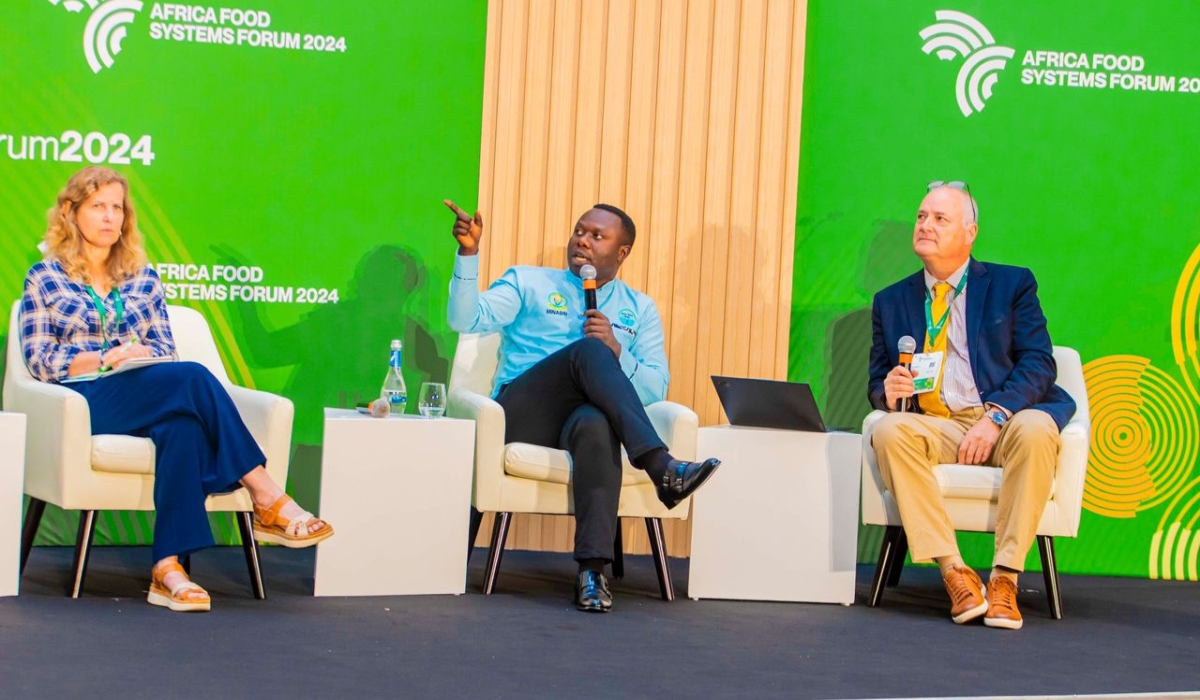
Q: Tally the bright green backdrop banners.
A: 2